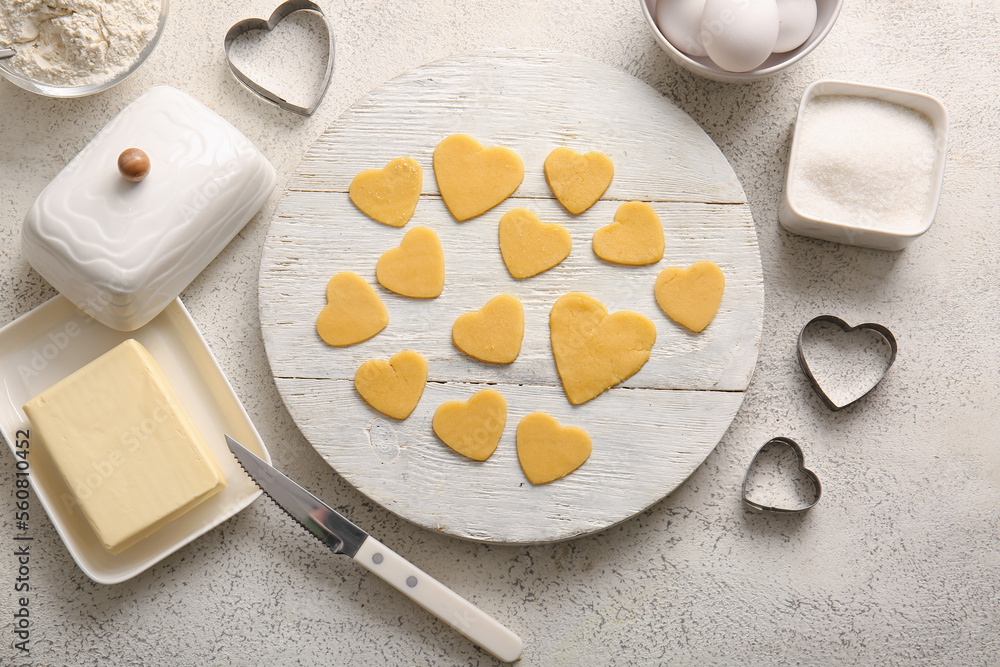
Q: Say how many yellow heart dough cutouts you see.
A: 13